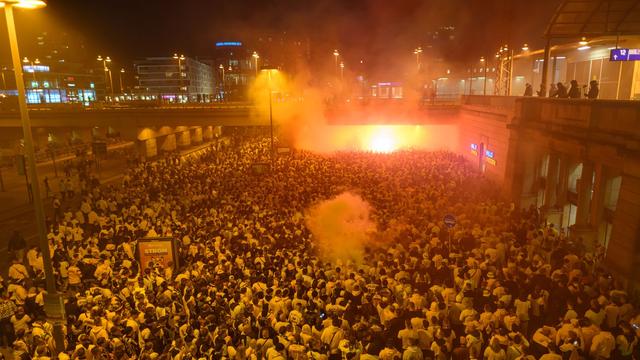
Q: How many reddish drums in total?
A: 0